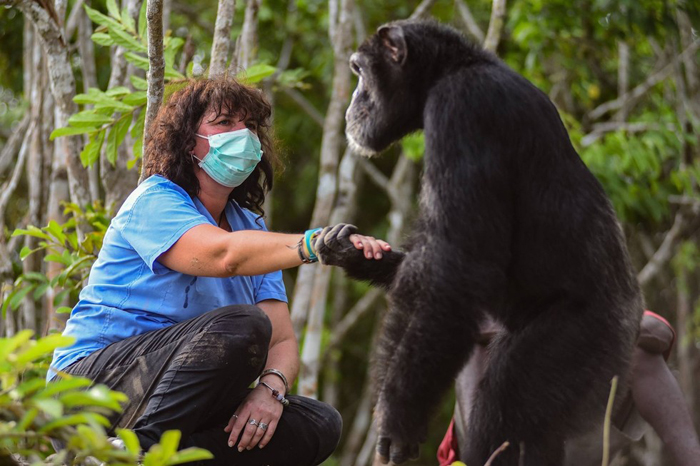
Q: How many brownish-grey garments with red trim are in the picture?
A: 1